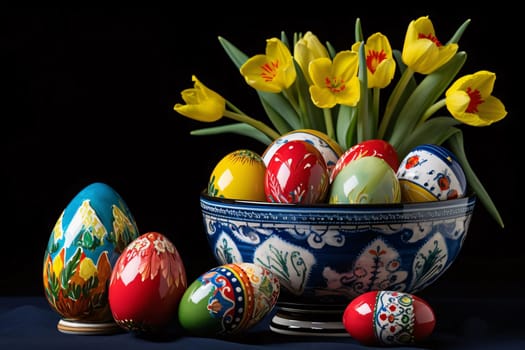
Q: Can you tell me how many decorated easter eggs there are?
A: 10